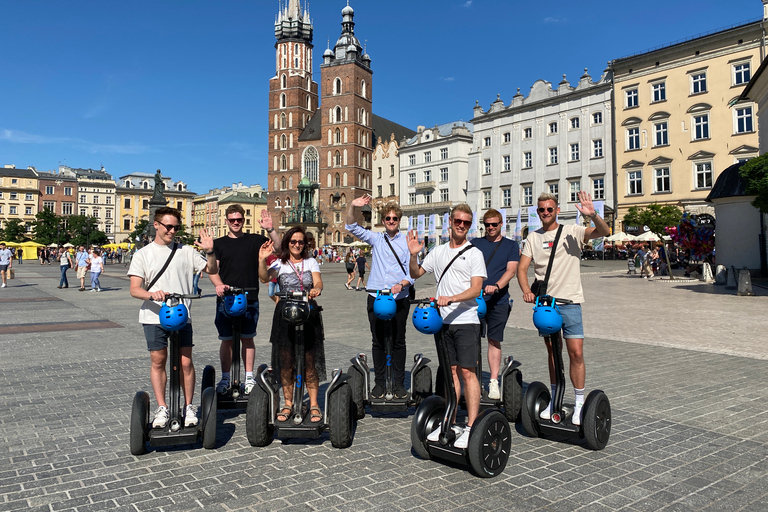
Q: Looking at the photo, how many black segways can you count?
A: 7